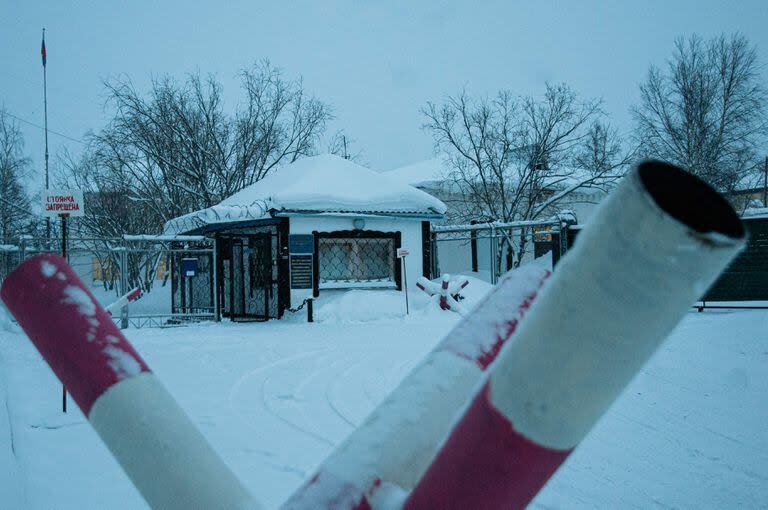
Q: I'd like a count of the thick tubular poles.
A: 3